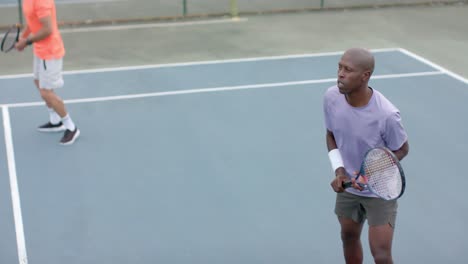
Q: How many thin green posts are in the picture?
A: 3